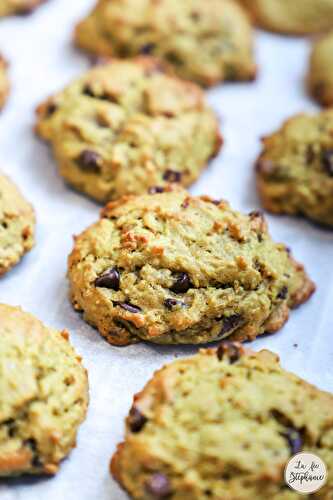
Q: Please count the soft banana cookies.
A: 11